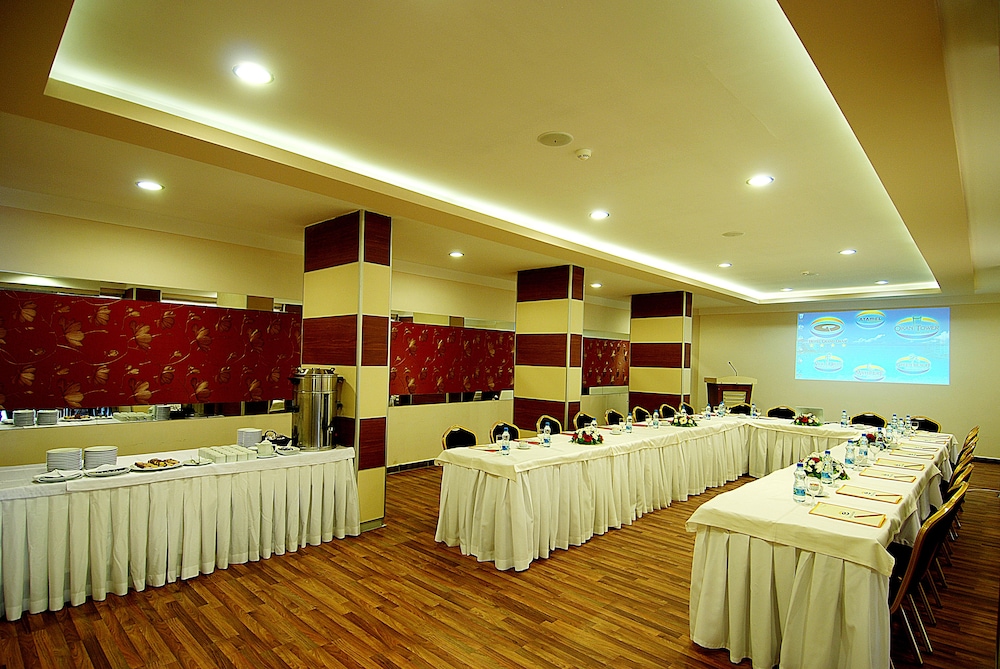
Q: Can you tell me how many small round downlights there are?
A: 10